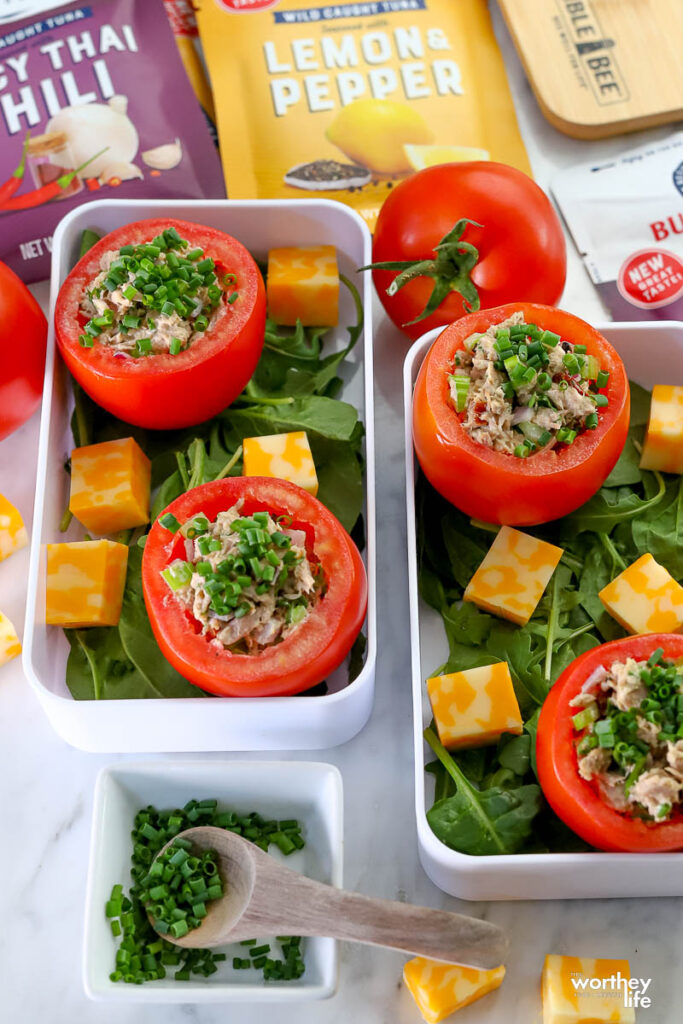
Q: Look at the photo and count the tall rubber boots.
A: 0